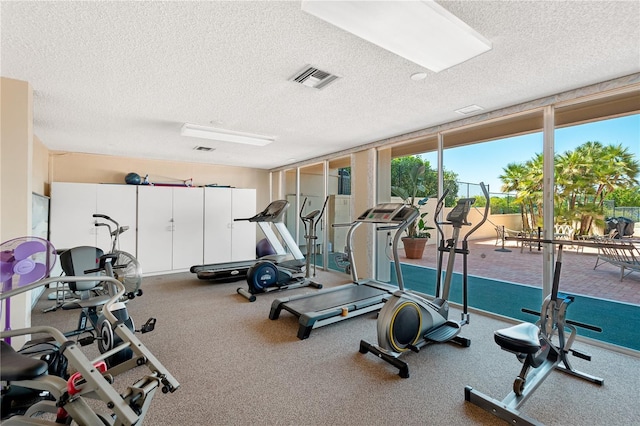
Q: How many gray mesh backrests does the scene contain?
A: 1